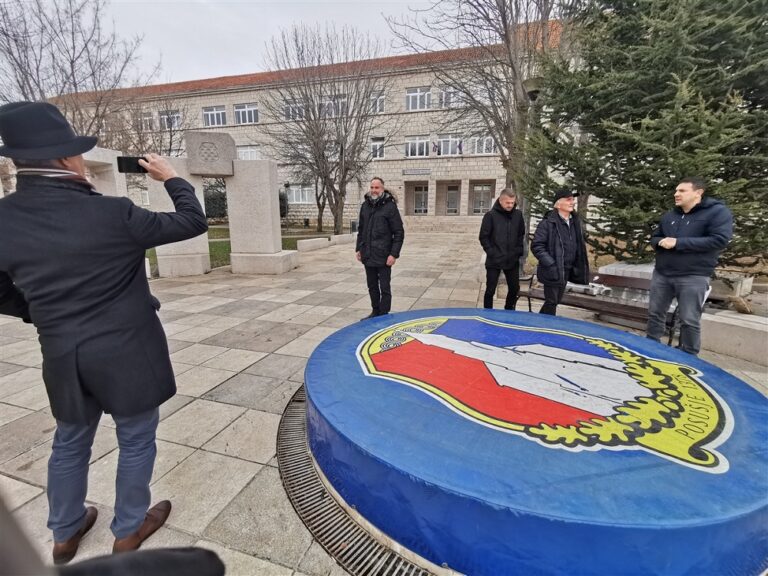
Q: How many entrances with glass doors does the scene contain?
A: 3